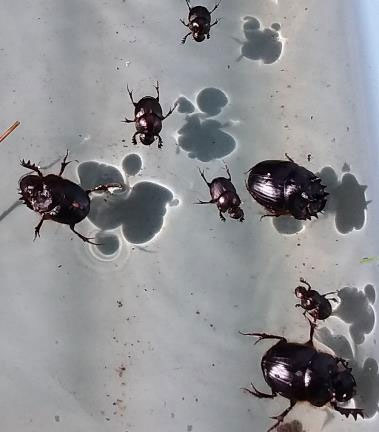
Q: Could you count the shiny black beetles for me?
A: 7